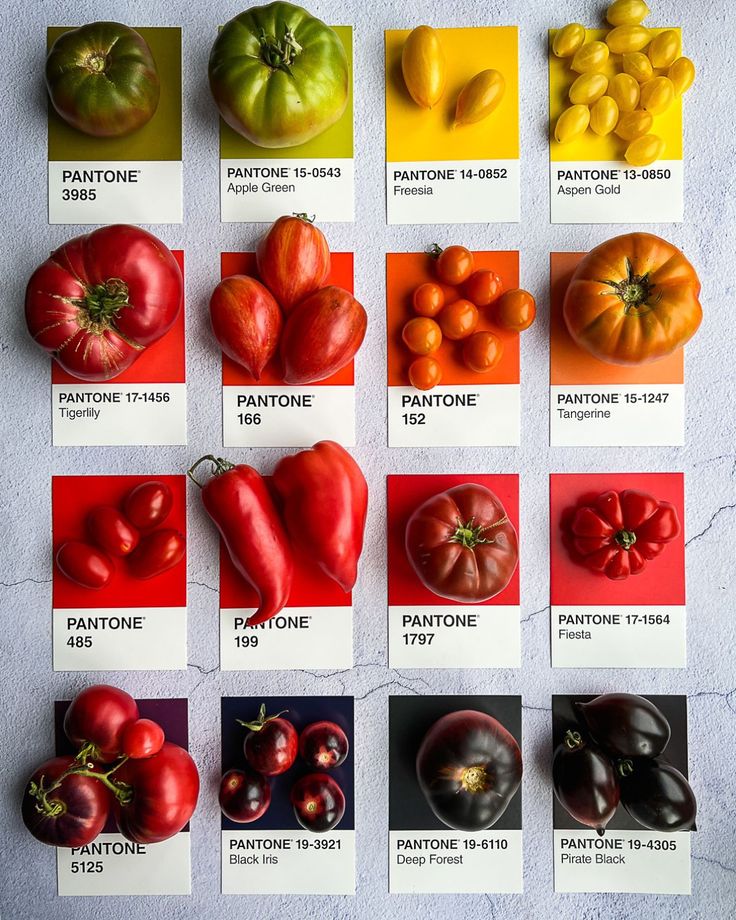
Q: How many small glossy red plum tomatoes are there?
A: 4